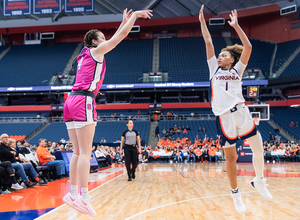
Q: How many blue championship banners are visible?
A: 3